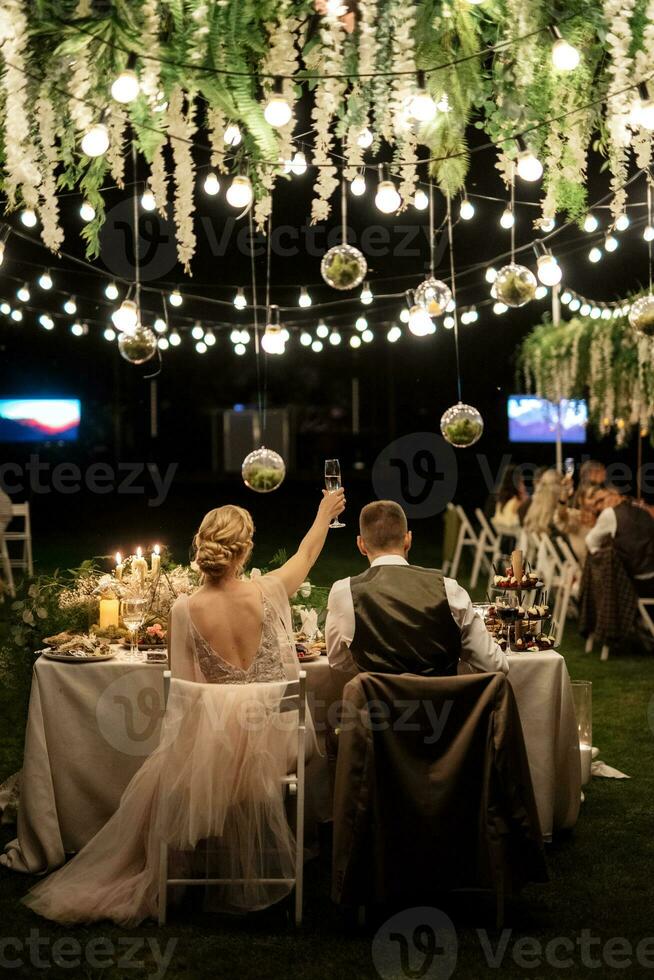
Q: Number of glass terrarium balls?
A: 7